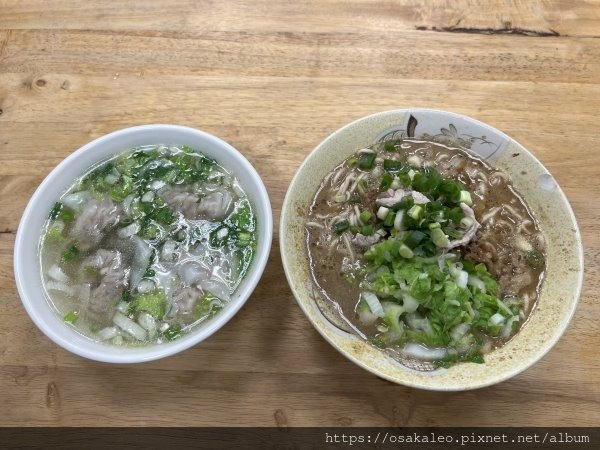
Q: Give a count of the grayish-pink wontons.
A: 4